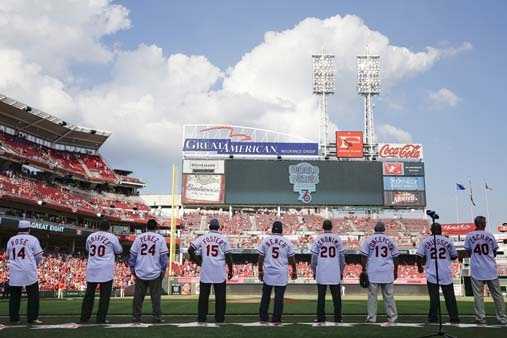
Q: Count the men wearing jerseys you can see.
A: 9